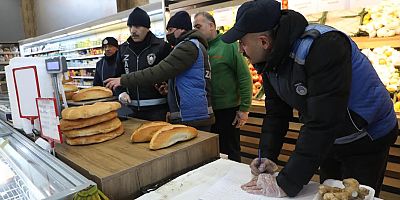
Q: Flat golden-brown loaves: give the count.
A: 4